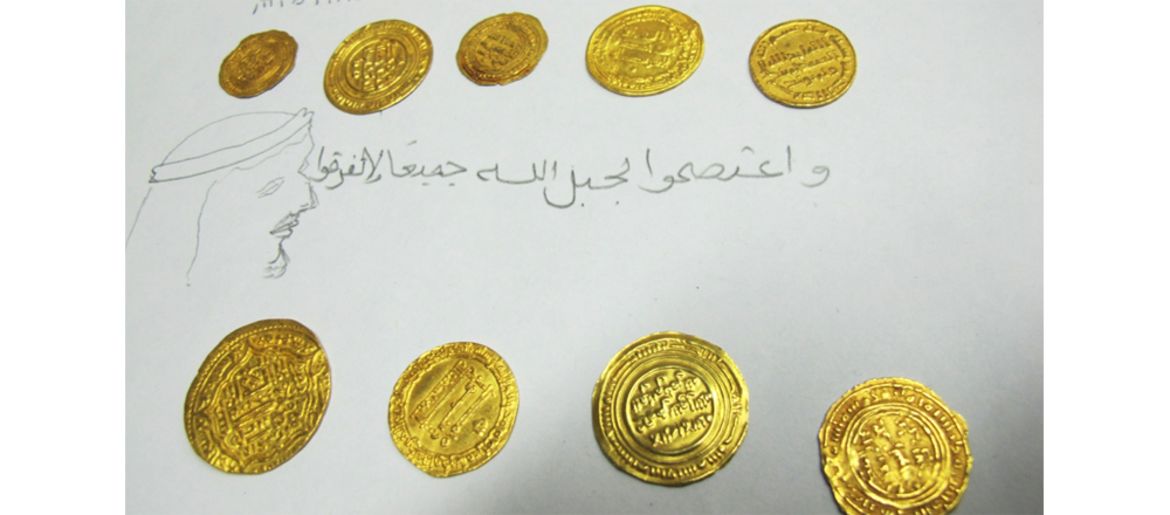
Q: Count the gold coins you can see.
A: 9